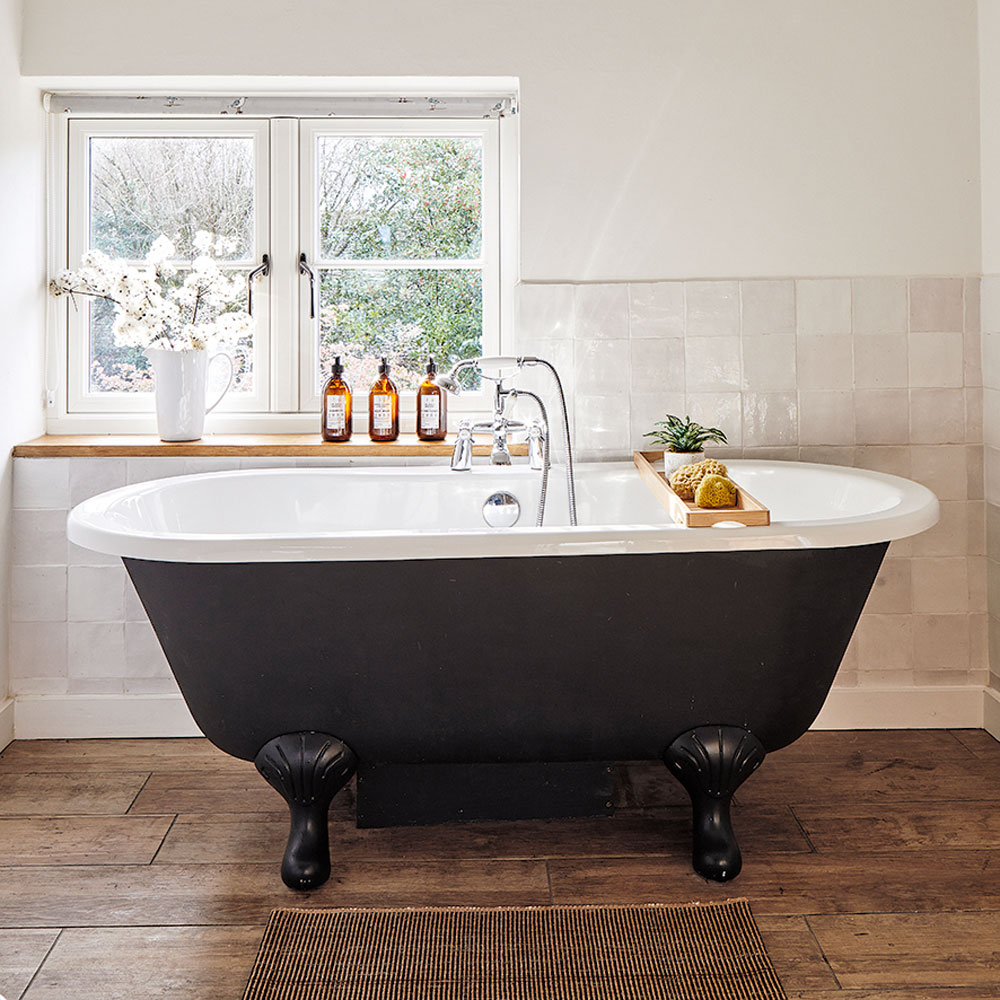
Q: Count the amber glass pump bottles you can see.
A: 3